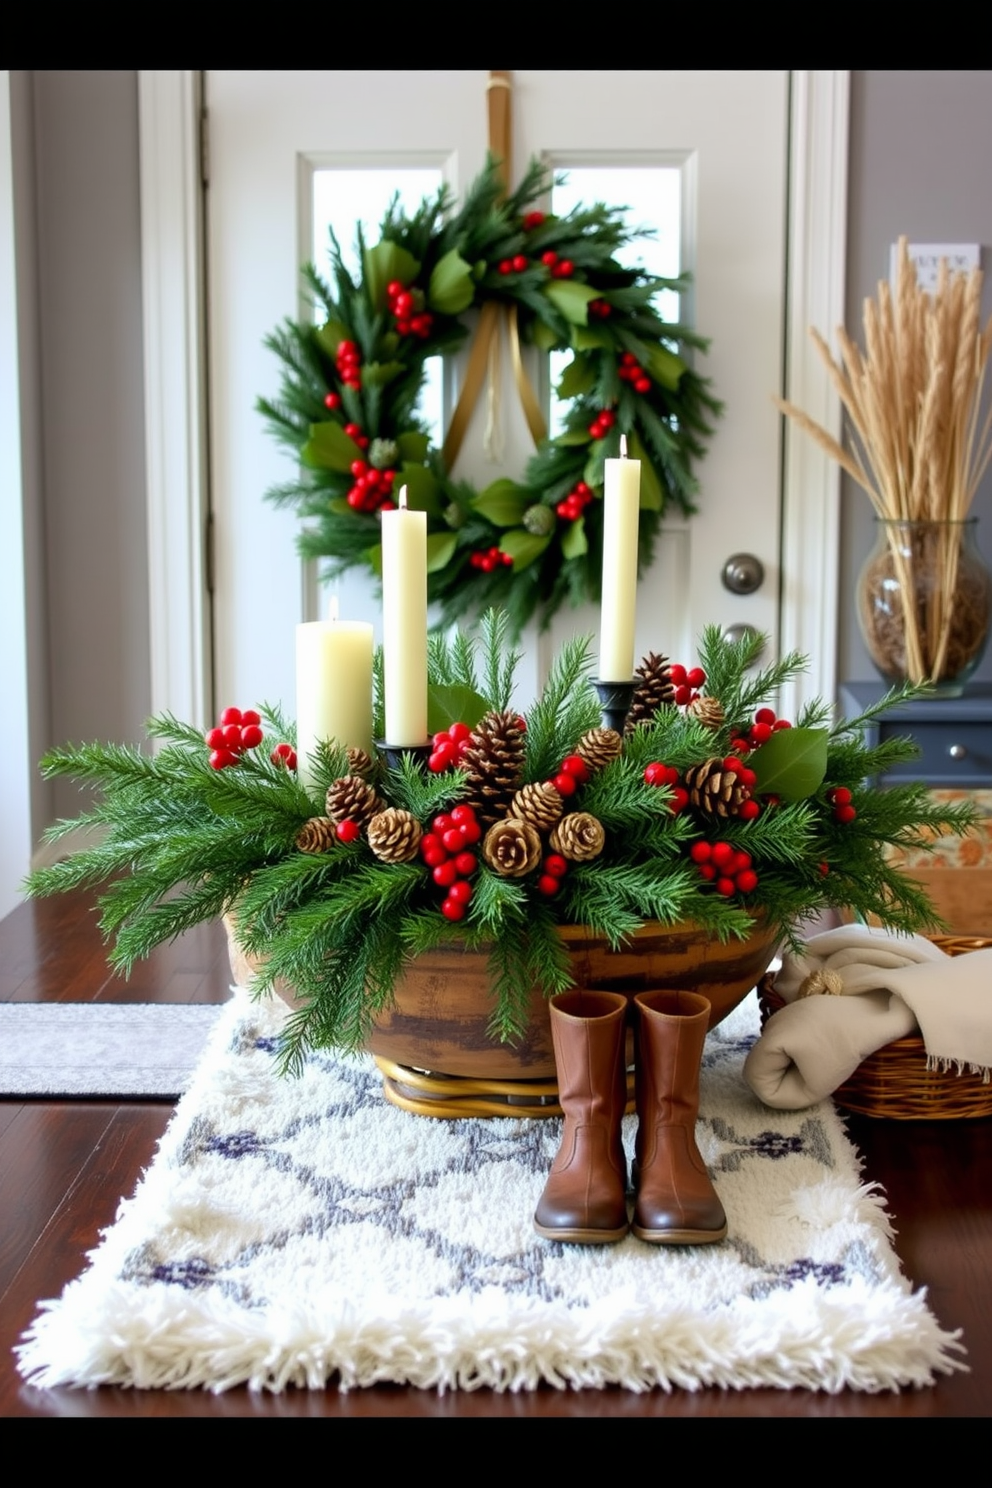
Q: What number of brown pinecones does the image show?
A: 12